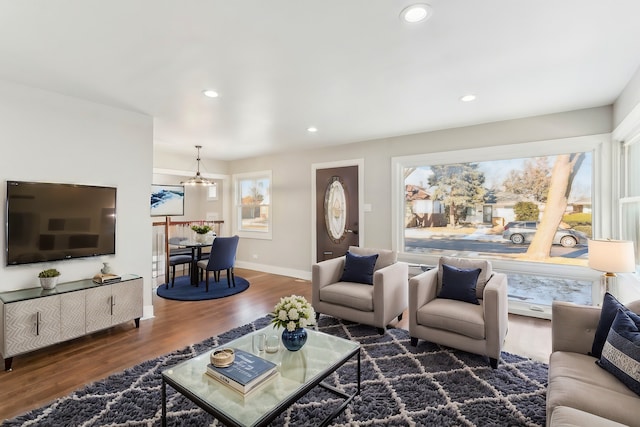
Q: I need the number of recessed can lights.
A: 4